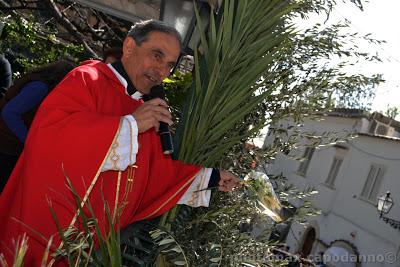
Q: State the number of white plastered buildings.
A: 1